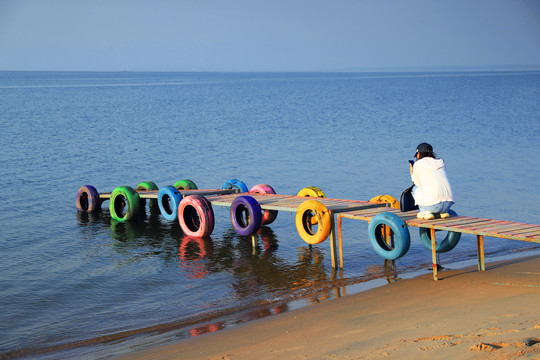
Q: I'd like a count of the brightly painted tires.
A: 14